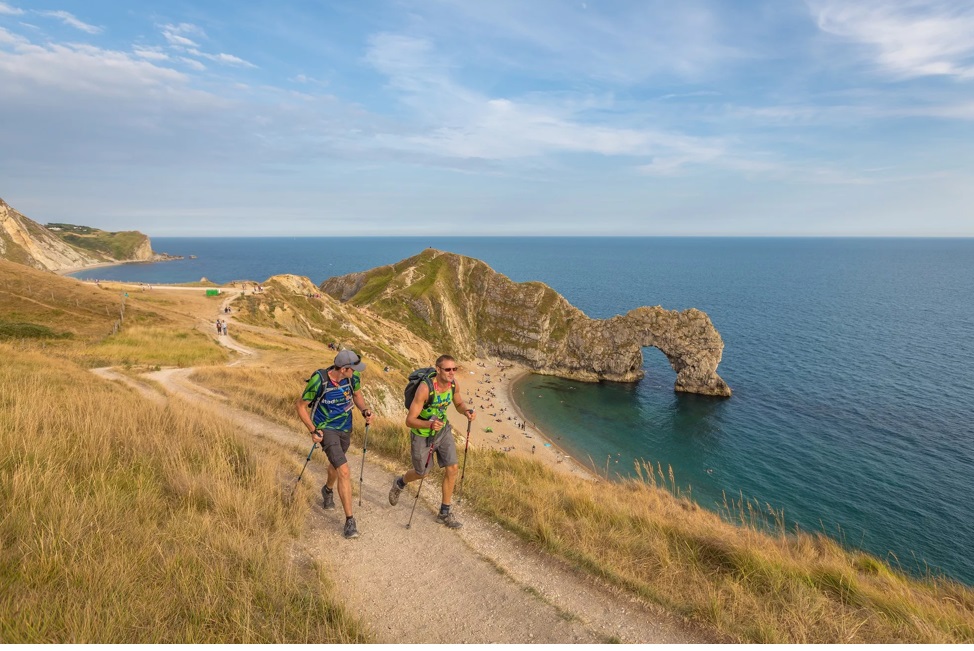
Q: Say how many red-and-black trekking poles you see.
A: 2